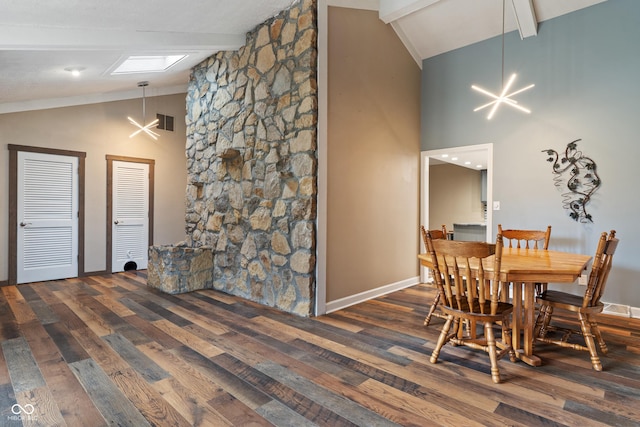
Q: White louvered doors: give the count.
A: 2